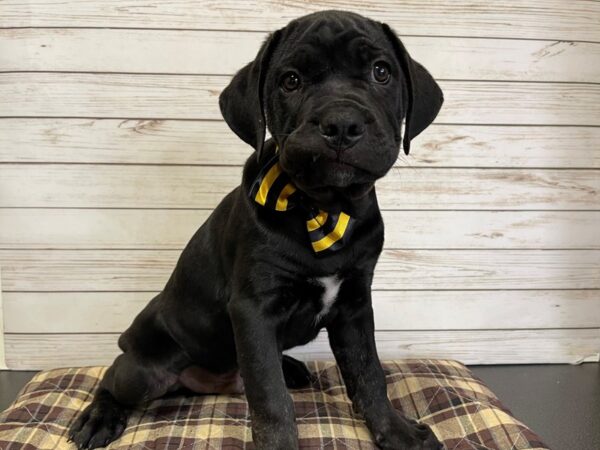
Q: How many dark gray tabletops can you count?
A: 1